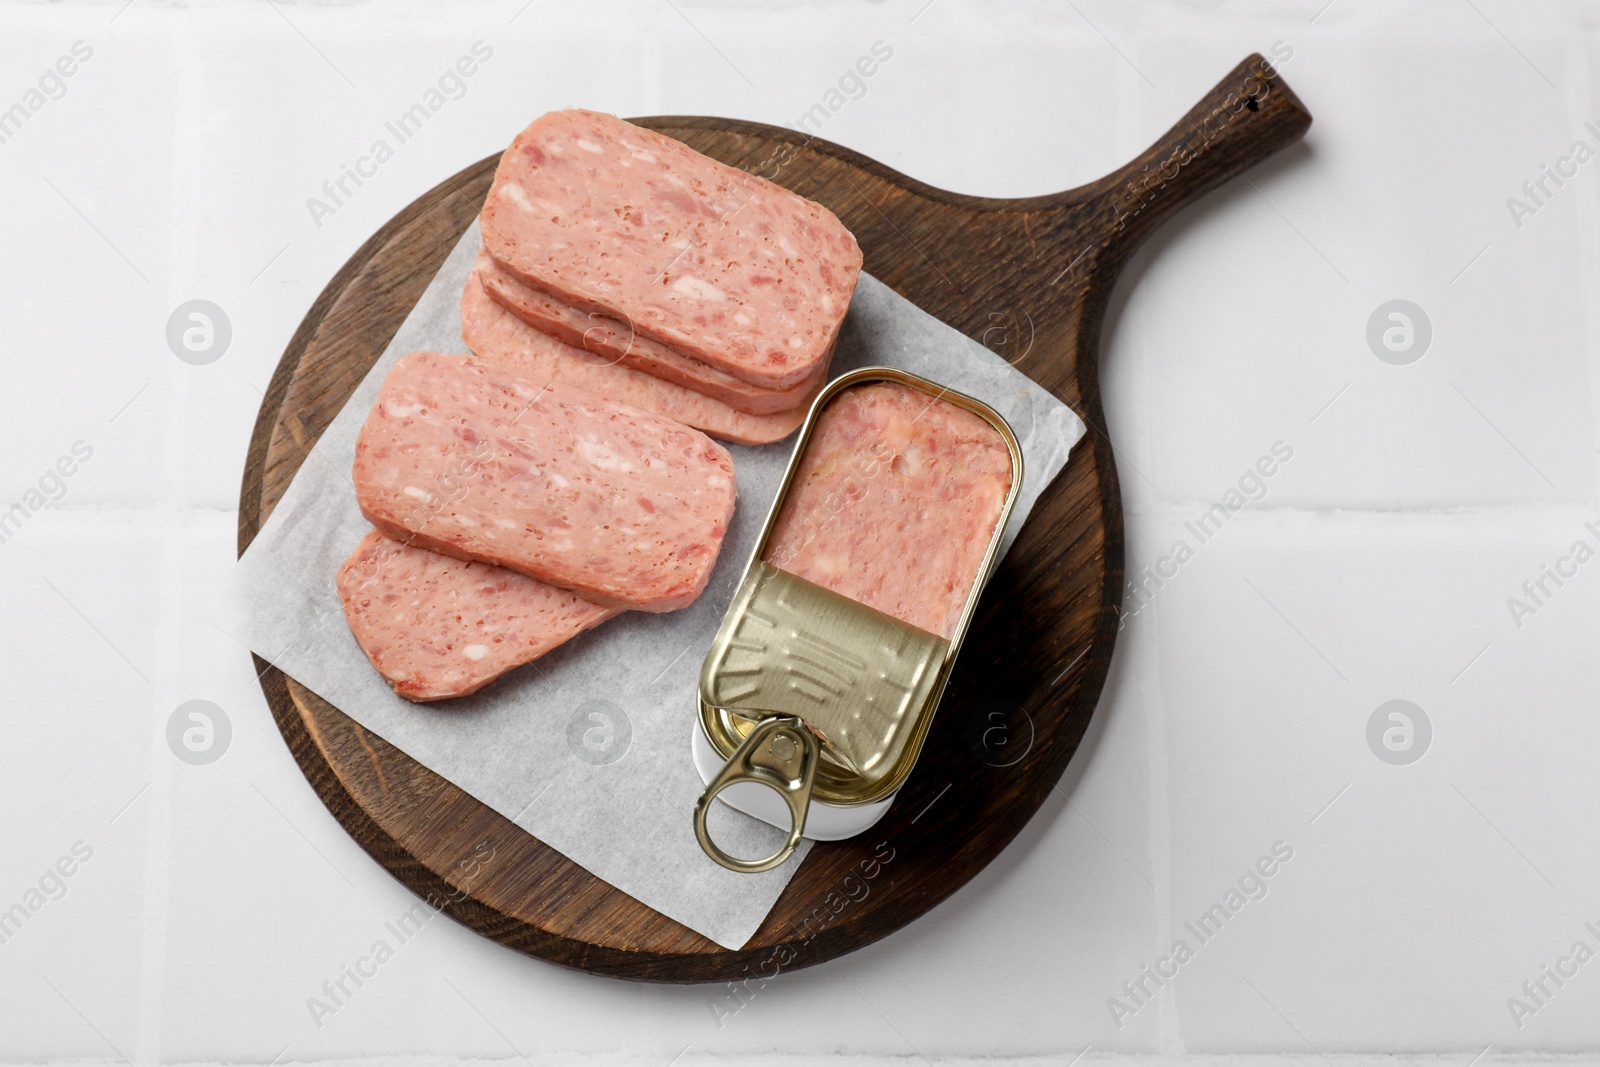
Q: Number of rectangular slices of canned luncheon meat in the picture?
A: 5